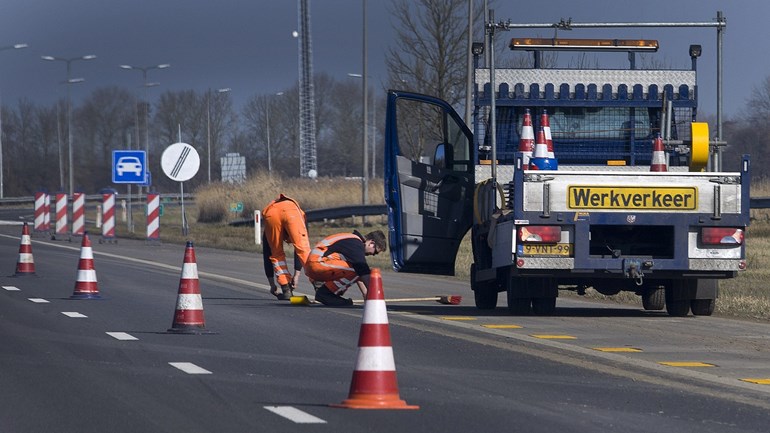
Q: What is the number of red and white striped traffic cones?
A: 8